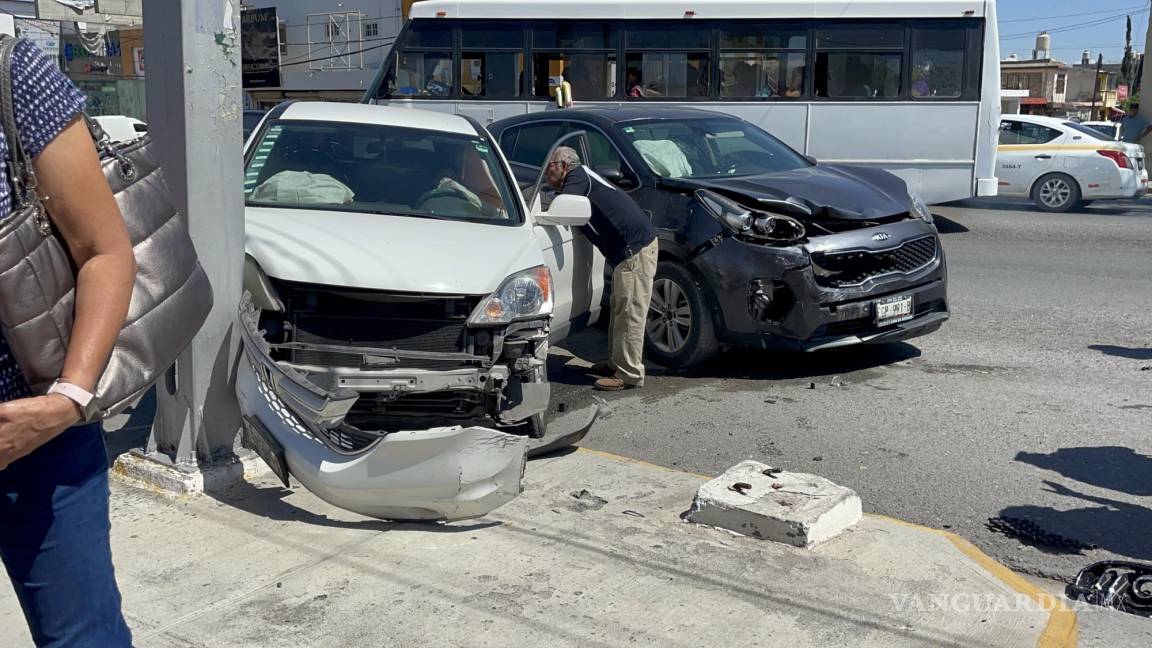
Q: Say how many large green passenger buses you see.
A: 0